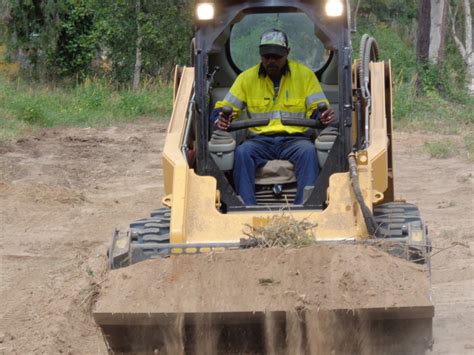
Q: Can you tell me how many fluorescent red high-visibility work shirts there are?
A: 0